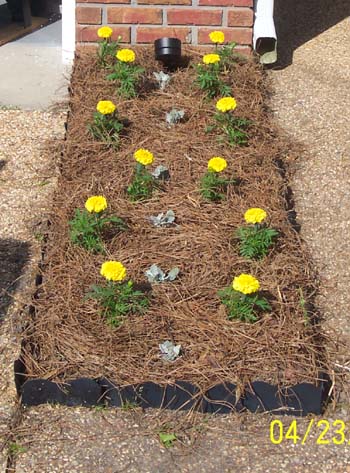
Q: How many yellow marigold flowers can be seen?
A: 12